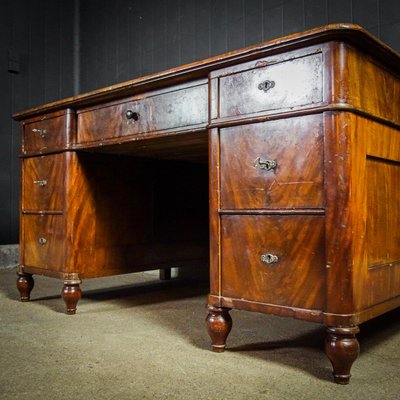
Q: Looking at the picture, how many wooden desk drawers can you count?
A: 7